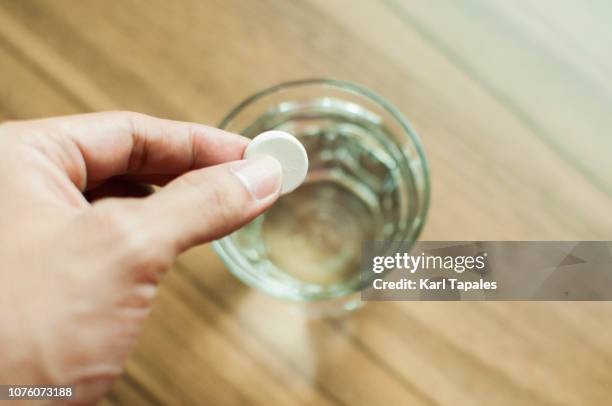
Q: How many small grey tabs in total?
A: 1